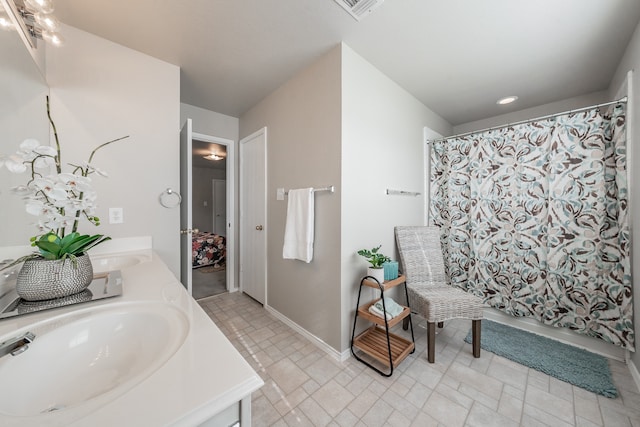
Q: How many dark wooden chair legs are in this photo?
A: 4